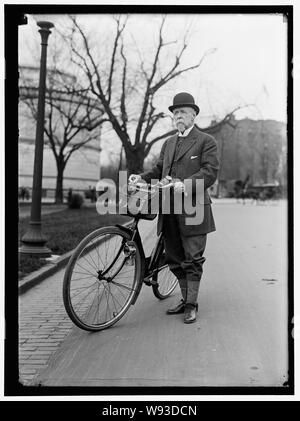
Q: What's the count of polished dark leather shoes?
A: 2